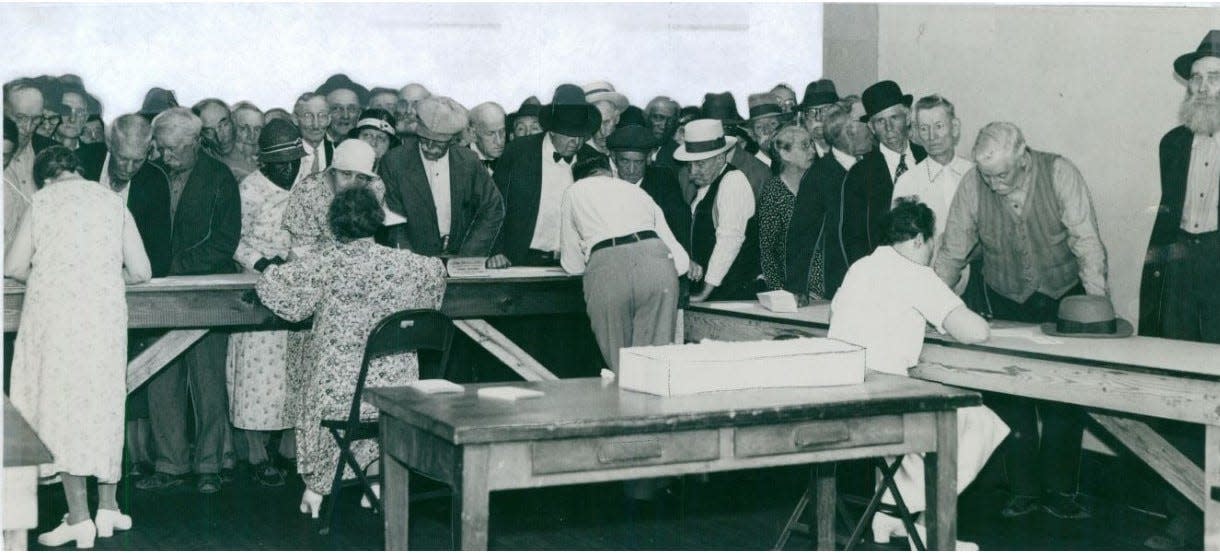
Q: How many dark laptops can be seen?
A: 0